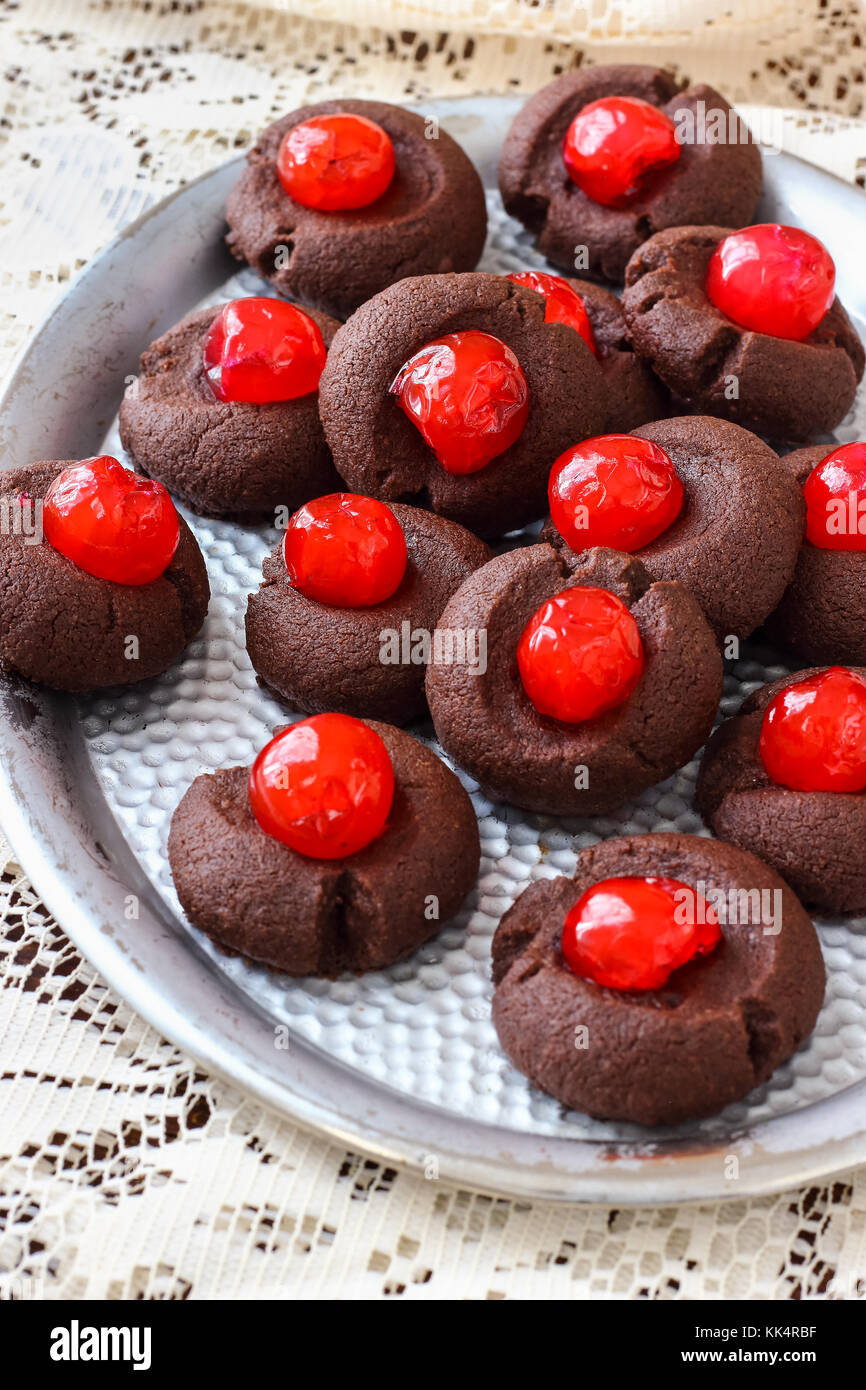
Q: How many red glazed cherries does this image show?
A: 14